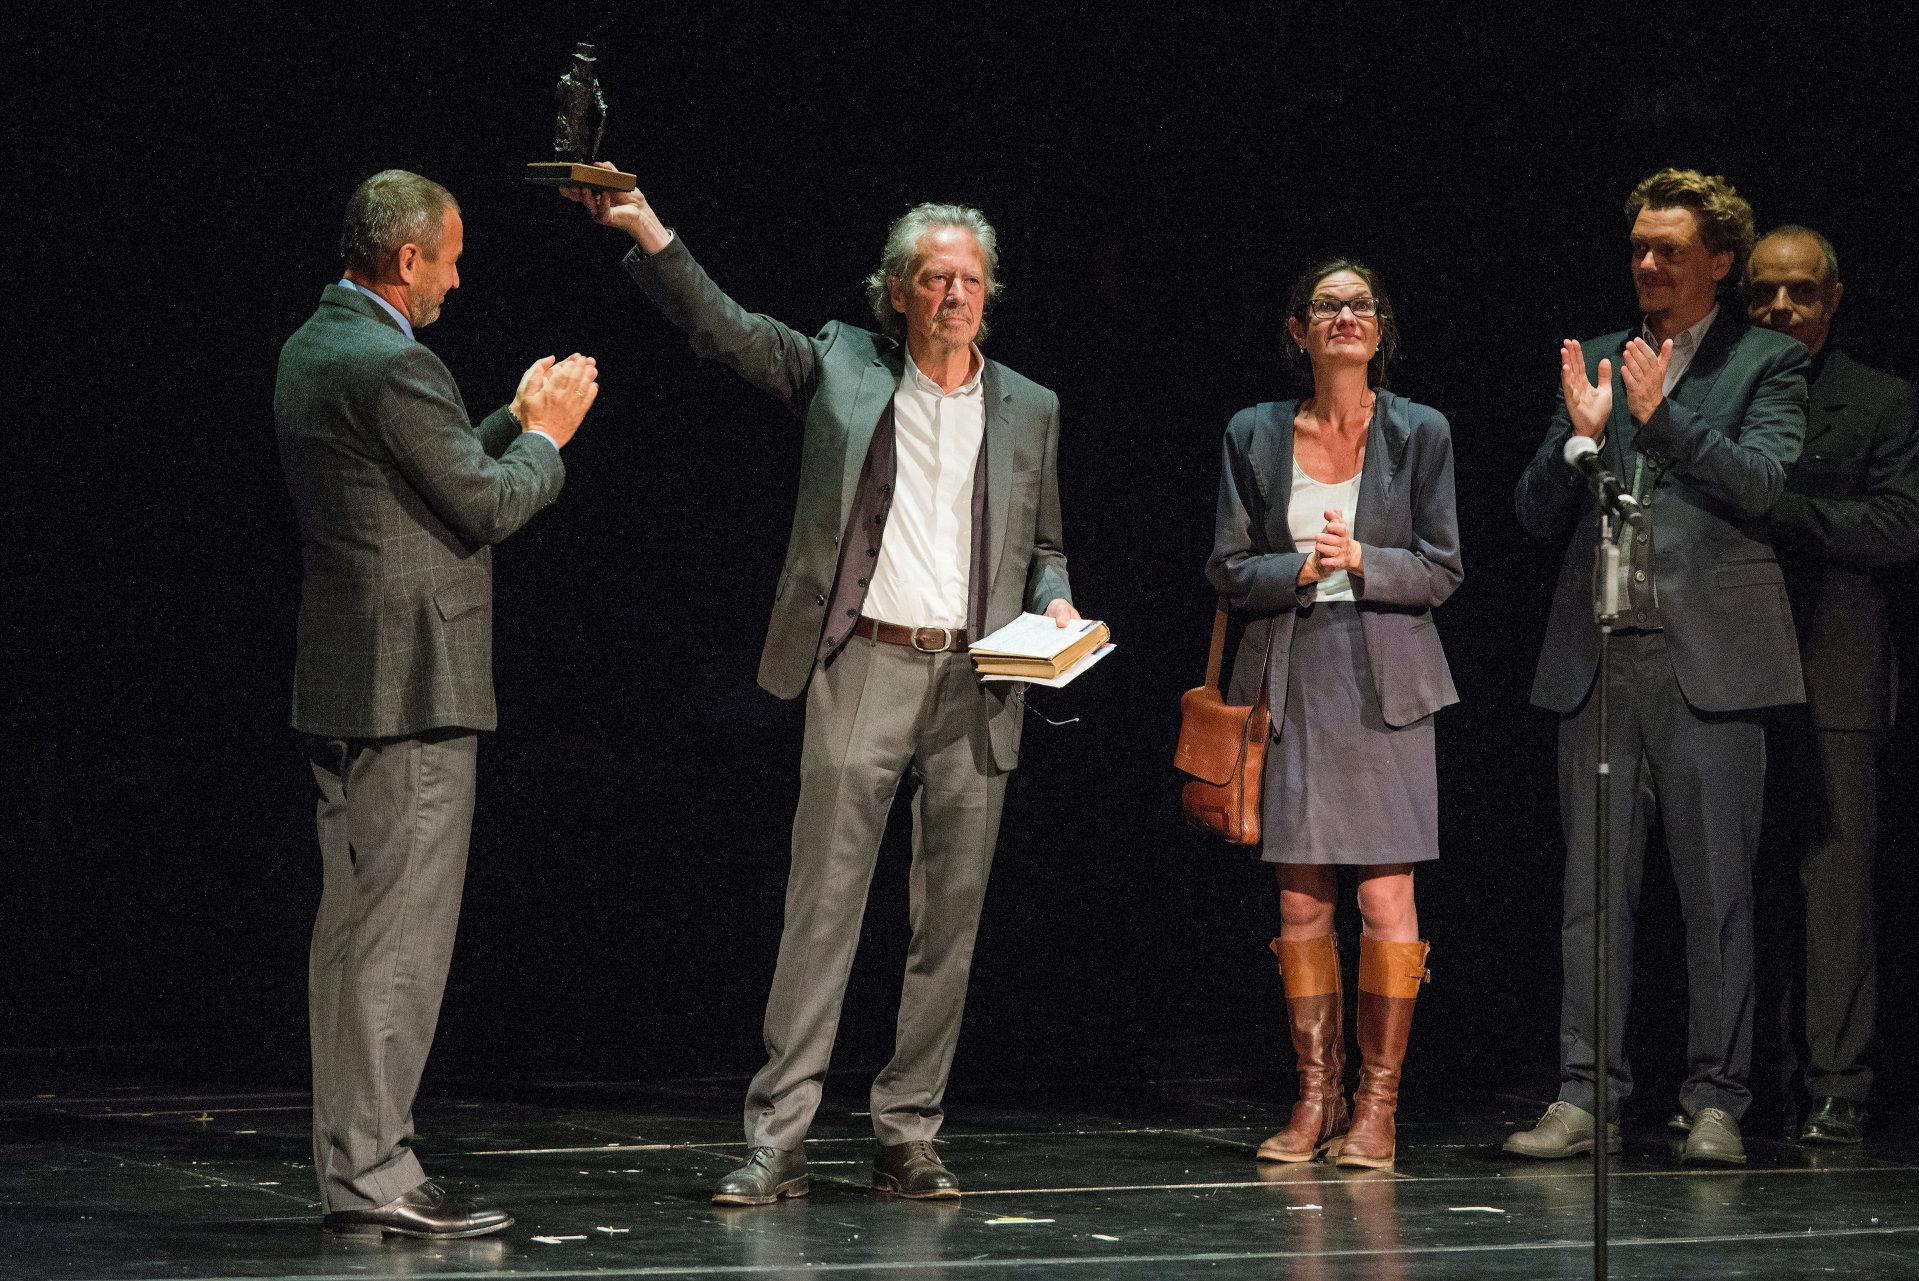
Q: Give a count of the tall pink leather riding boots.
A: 0